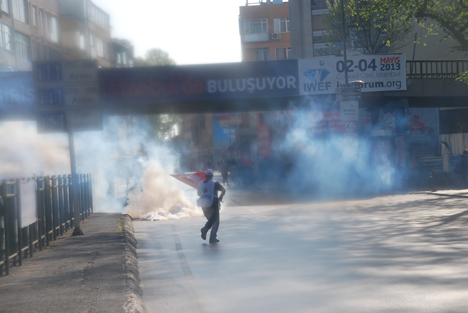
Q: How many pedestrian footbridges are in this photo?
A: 1